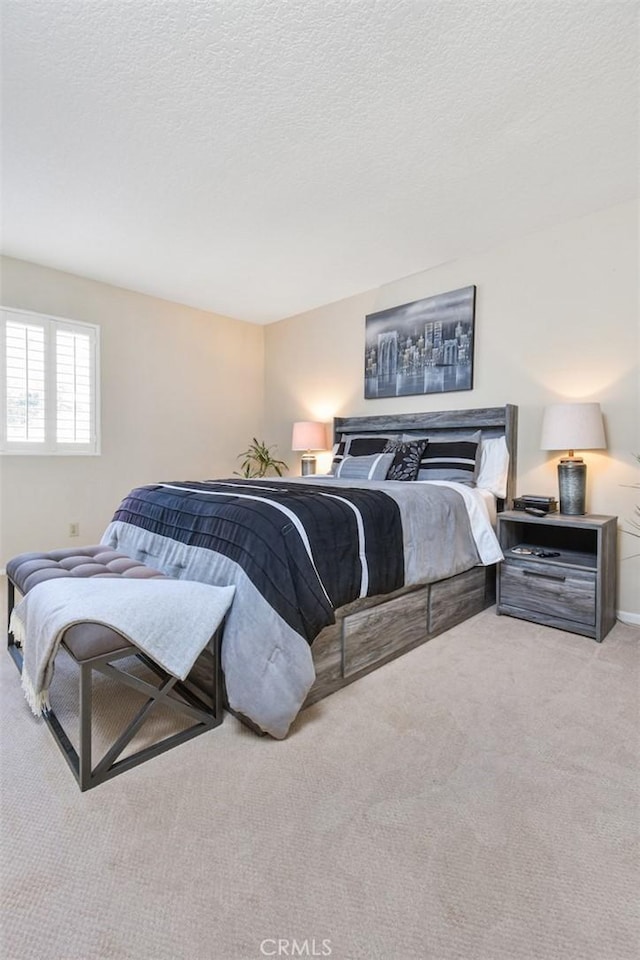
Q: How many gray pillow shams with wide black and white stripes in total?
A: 2